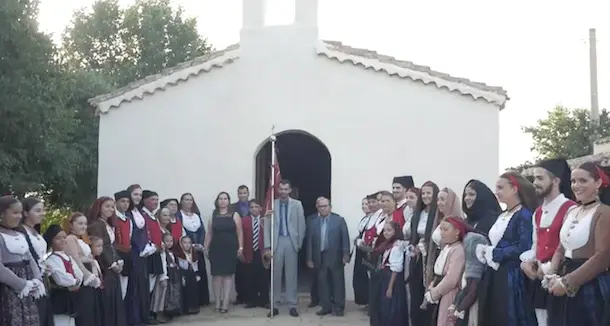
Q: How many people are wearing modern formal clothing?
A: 5